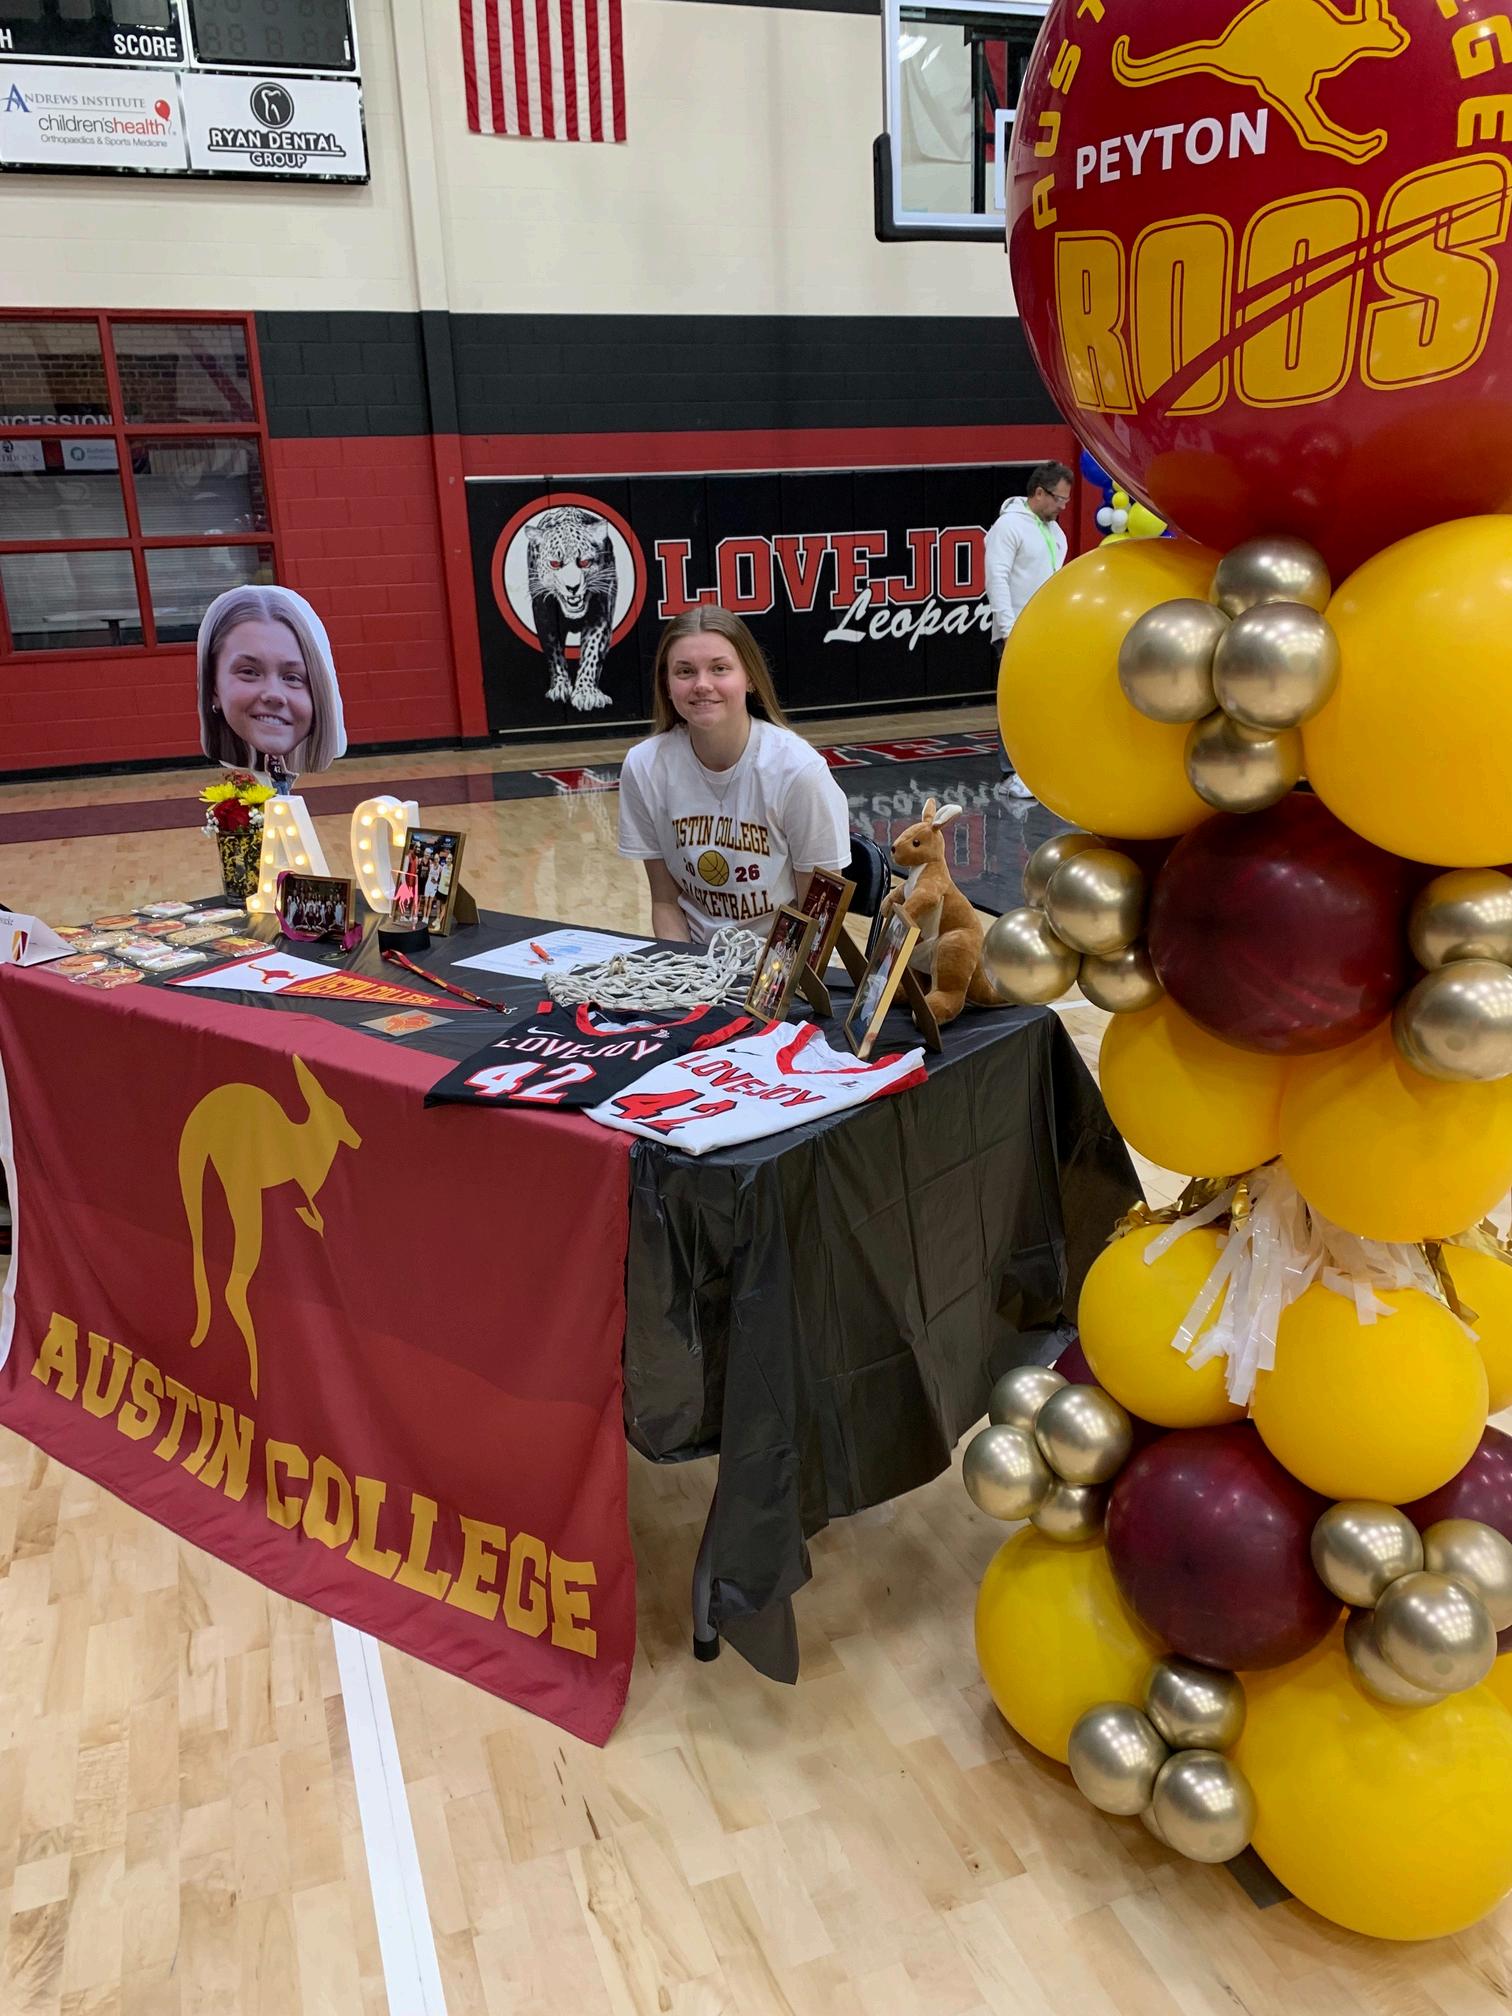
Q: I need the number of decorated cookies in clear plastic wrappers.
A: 12